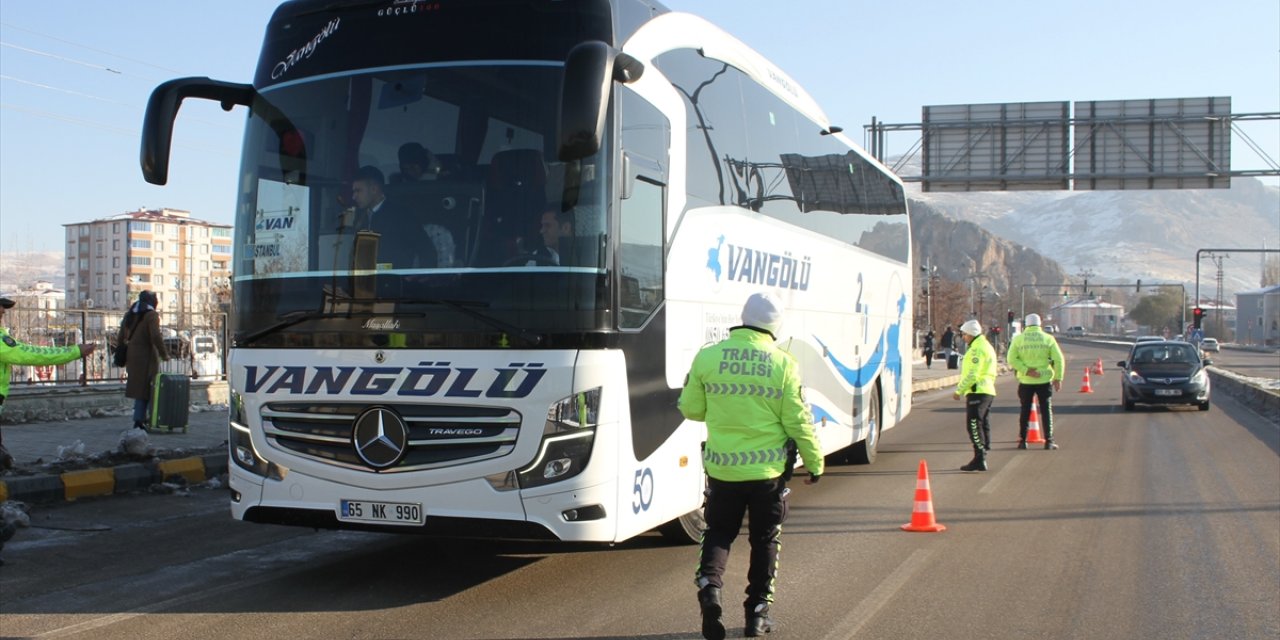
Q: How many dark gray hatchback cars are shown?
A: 1